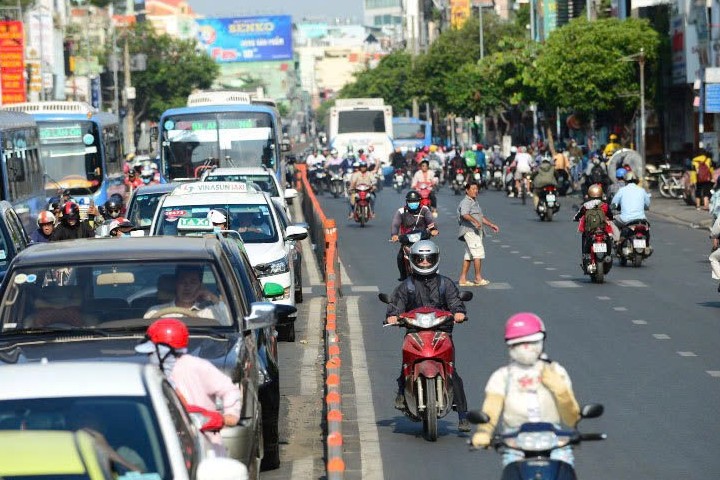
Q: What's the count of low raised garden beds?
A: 0